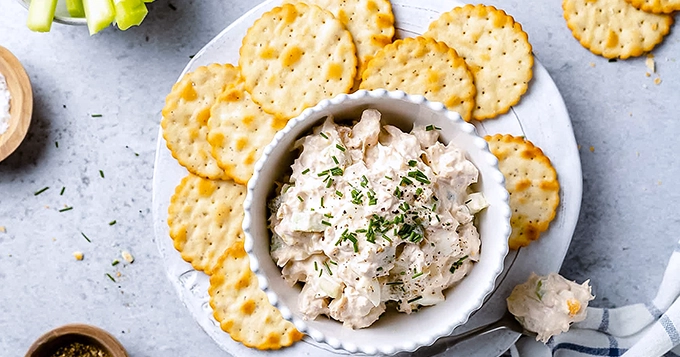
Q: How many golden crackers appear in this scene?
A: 11